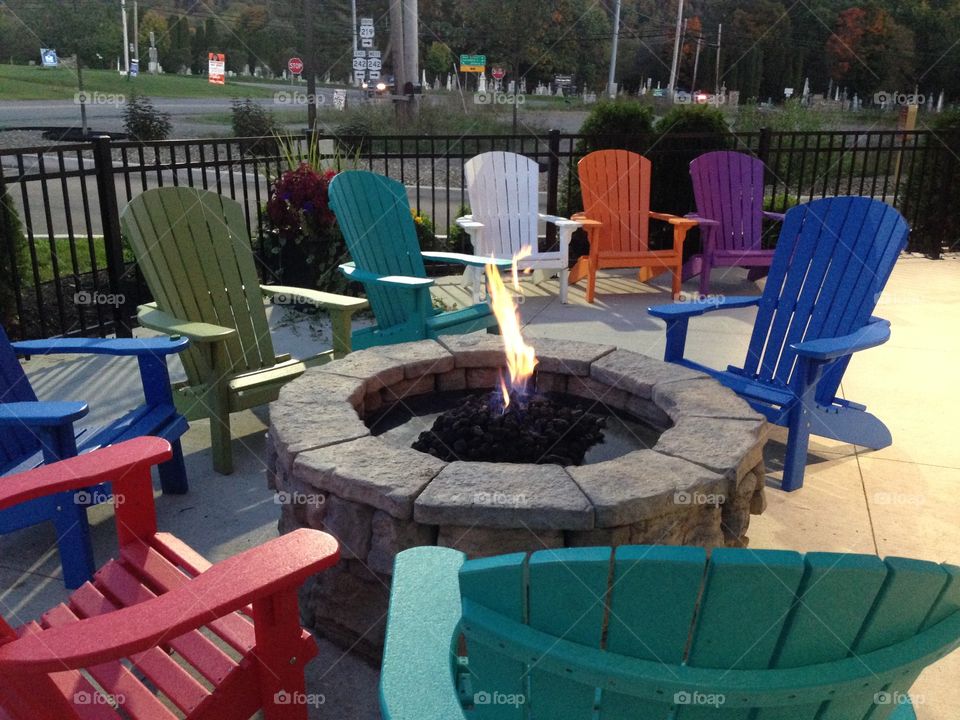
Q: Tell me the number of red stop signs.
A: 2